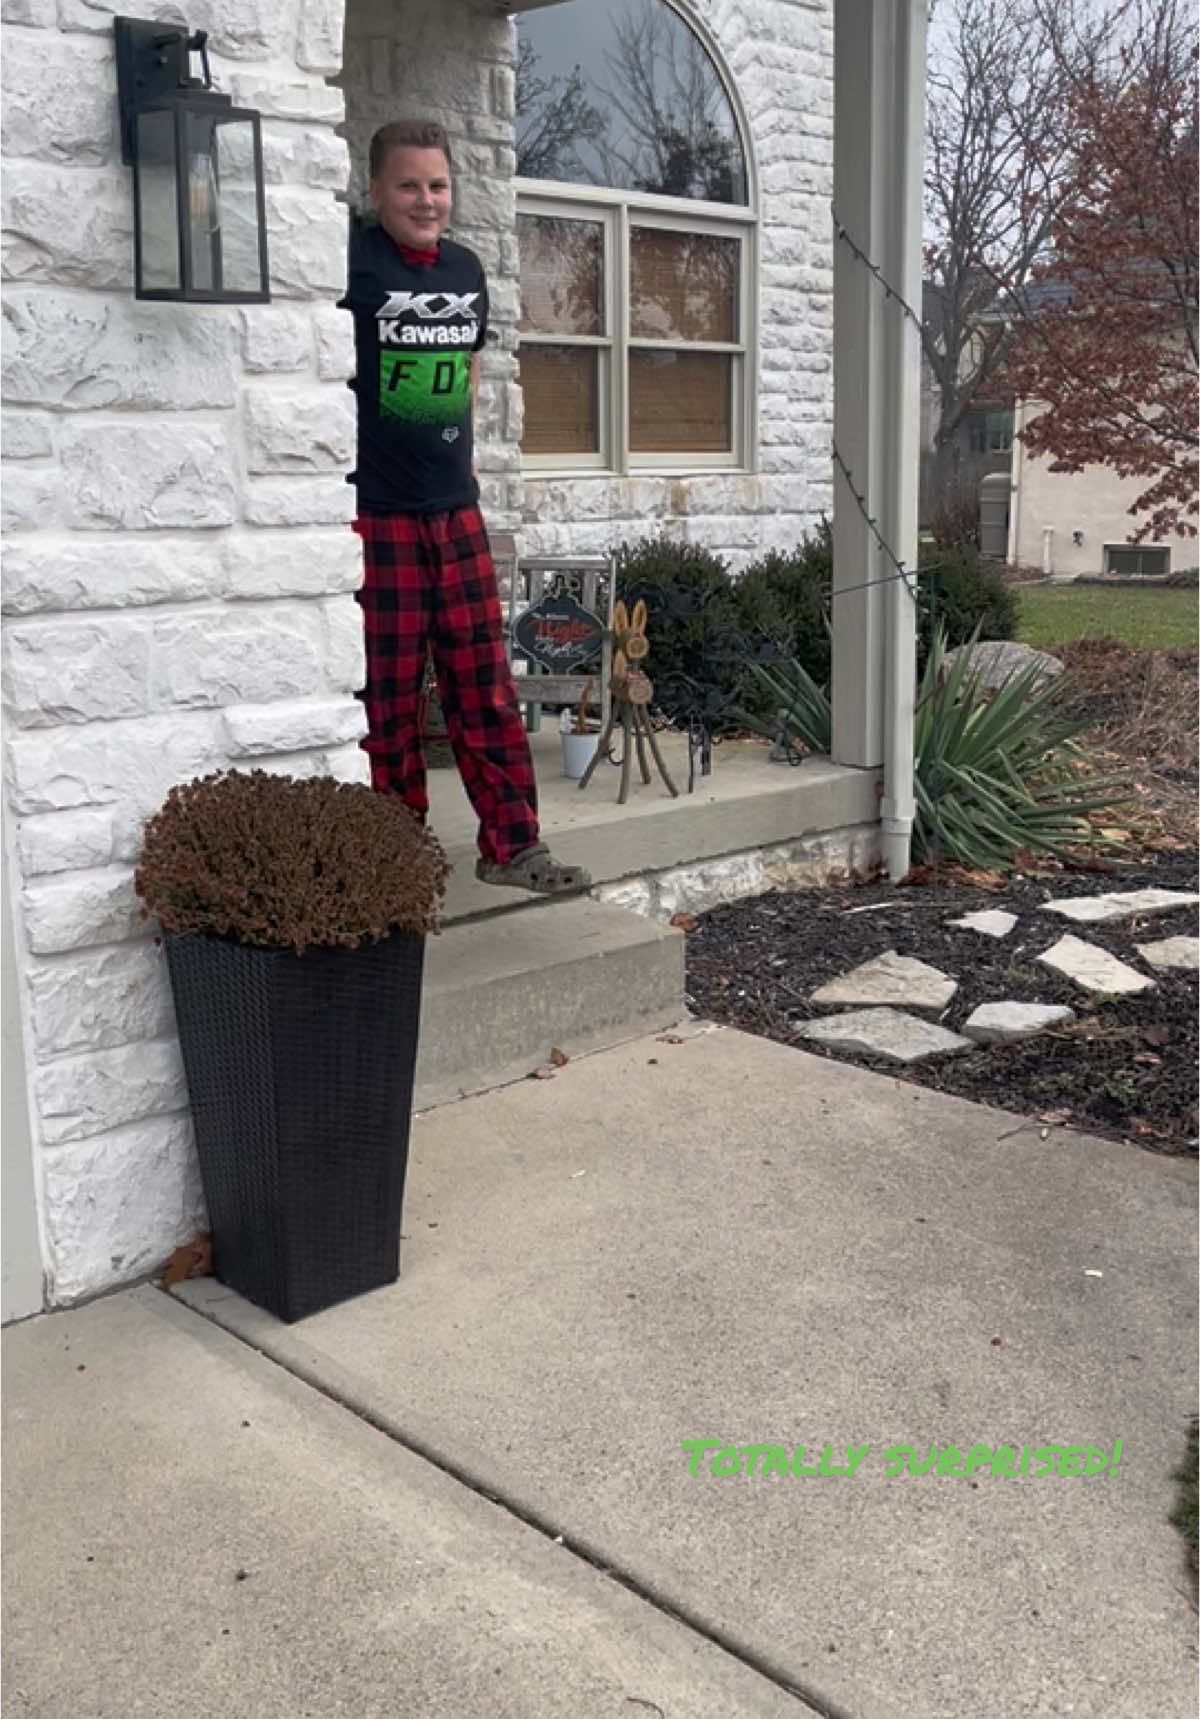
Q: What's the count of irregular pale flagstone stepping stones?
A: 7